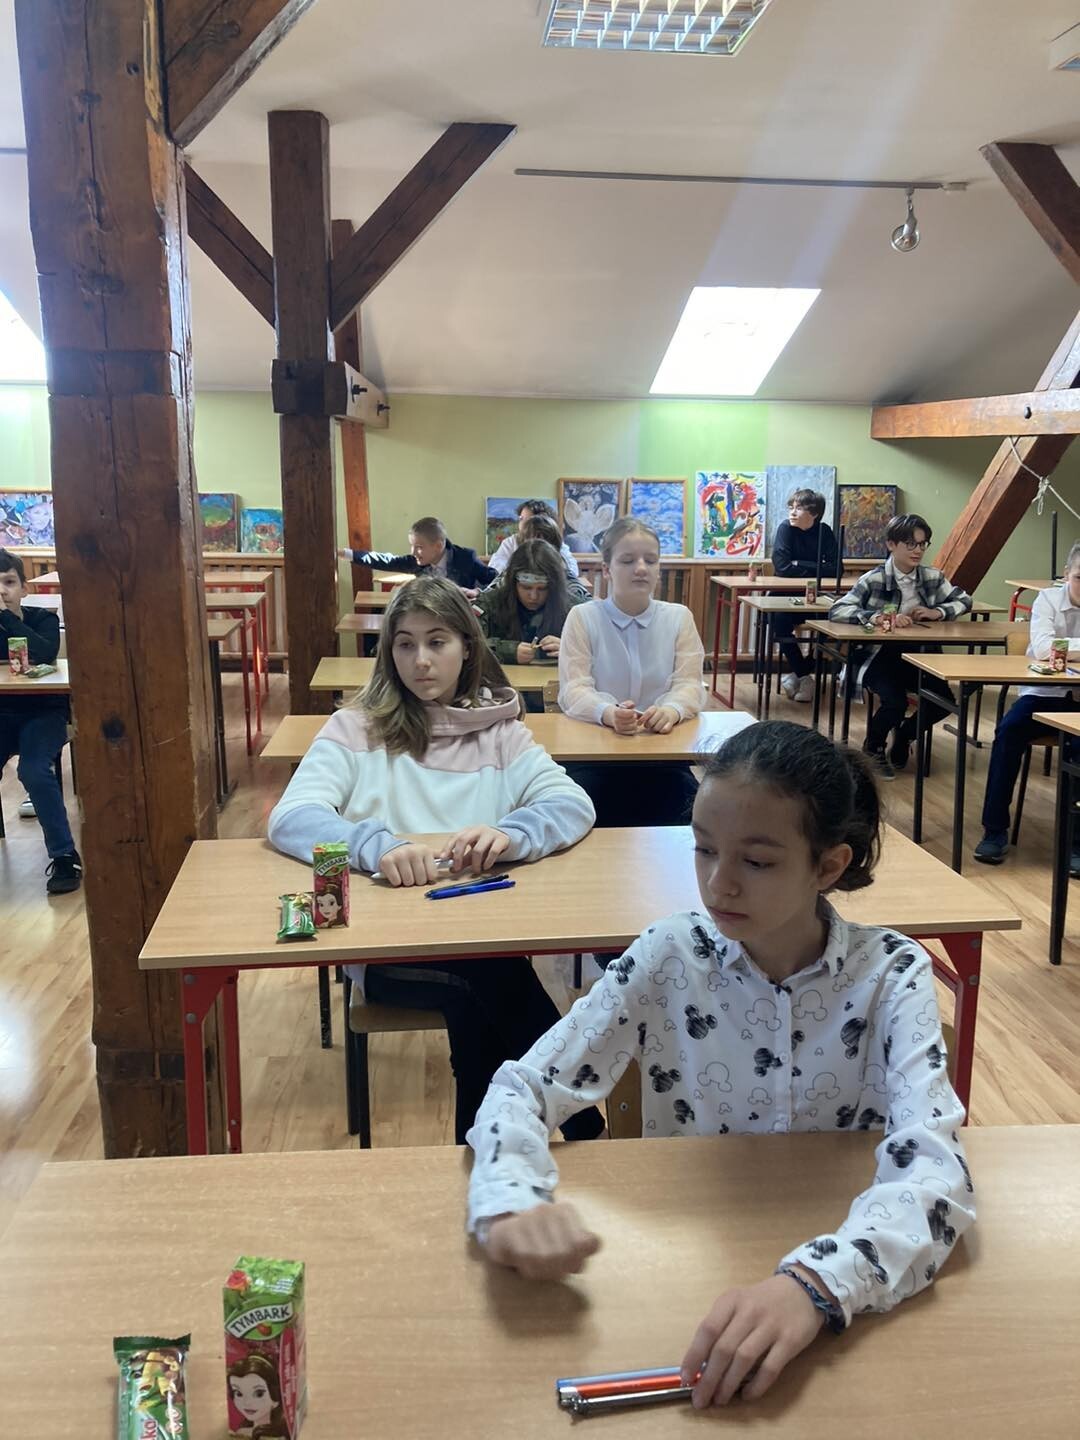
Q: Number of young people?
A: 11